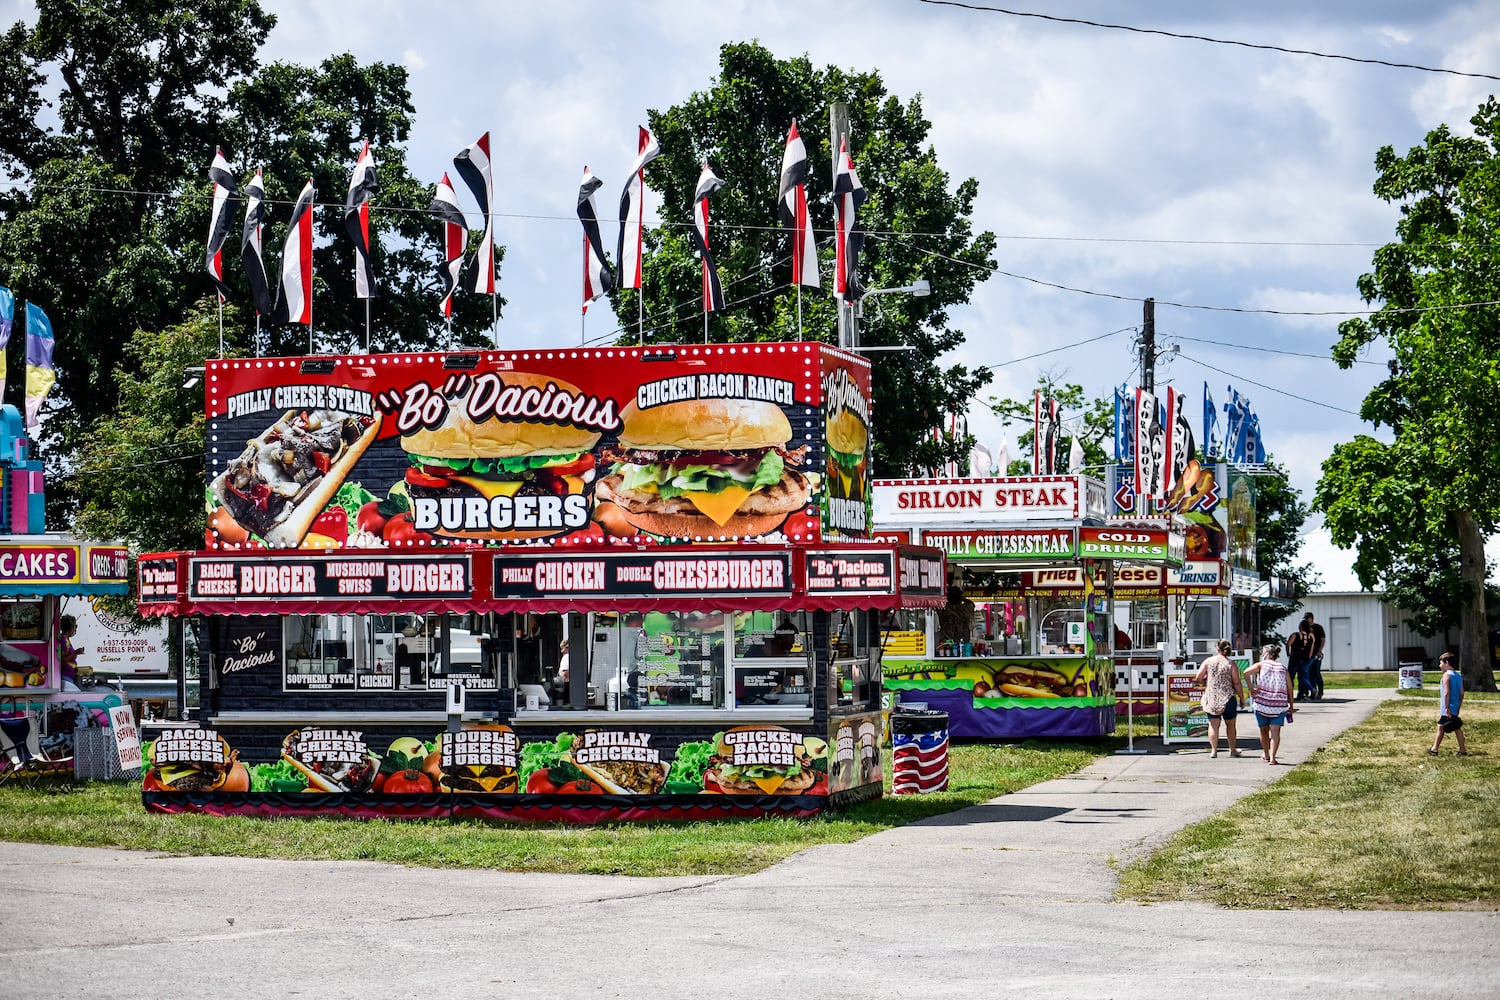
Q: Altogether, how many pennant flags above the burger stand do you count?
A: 11